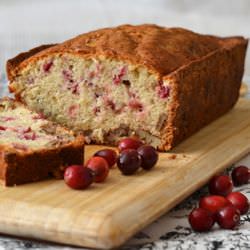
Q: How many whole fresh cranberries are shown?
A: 12